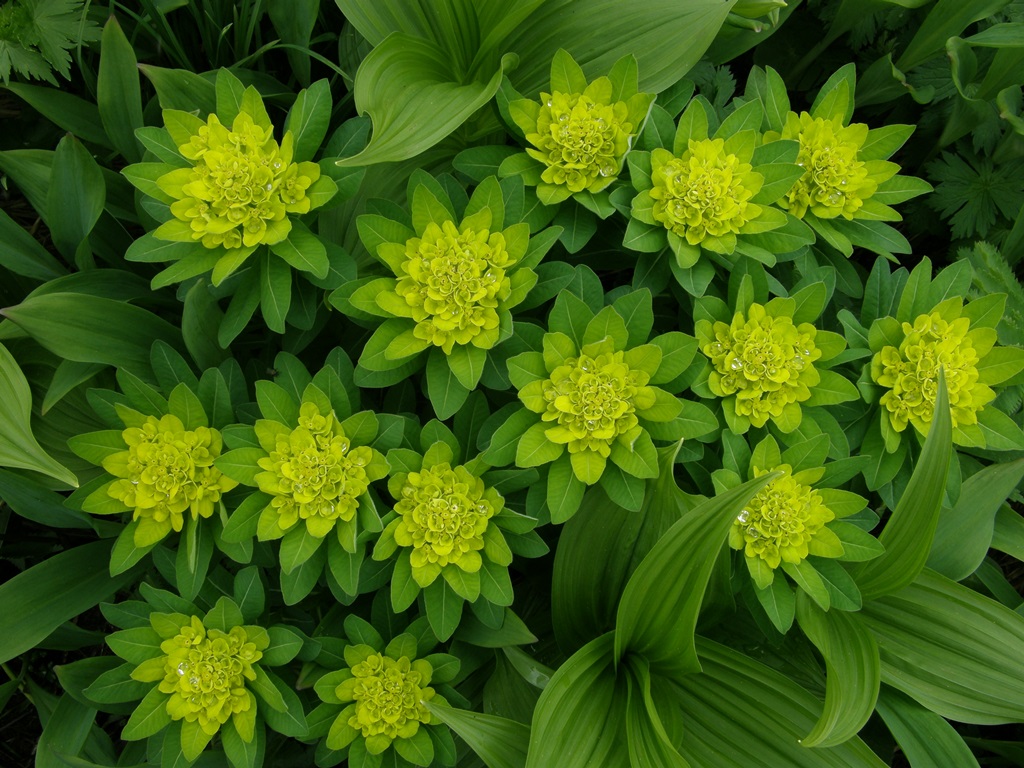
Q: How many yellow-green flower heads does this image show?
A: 14